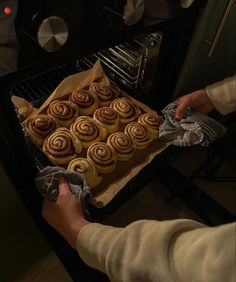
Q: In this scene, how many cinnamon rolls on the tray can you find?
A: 13